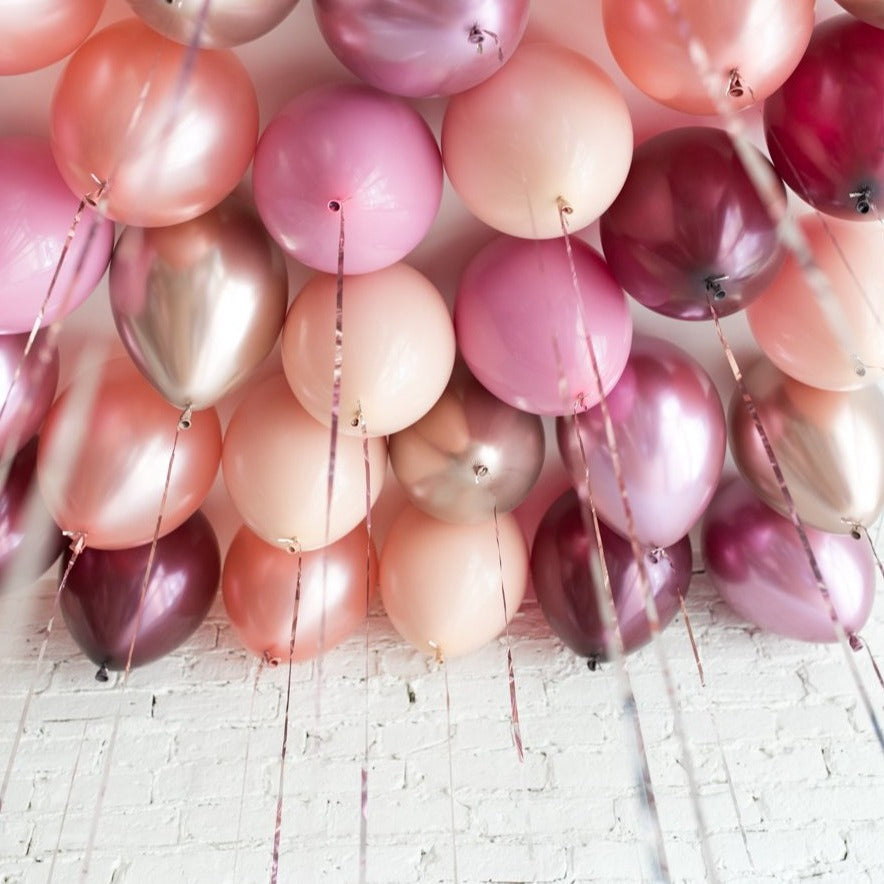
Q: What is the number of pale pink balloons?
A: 5